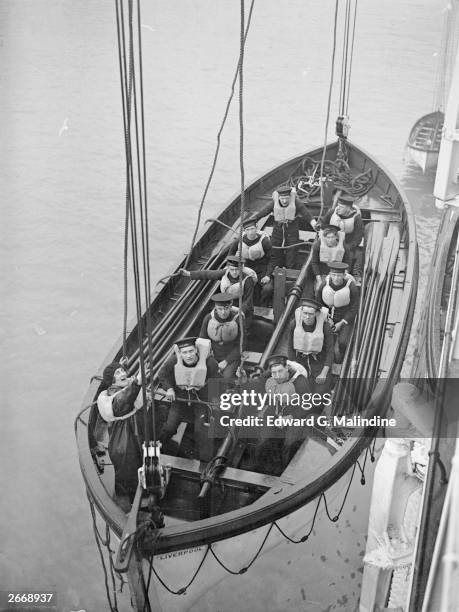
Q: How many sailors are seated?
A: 10